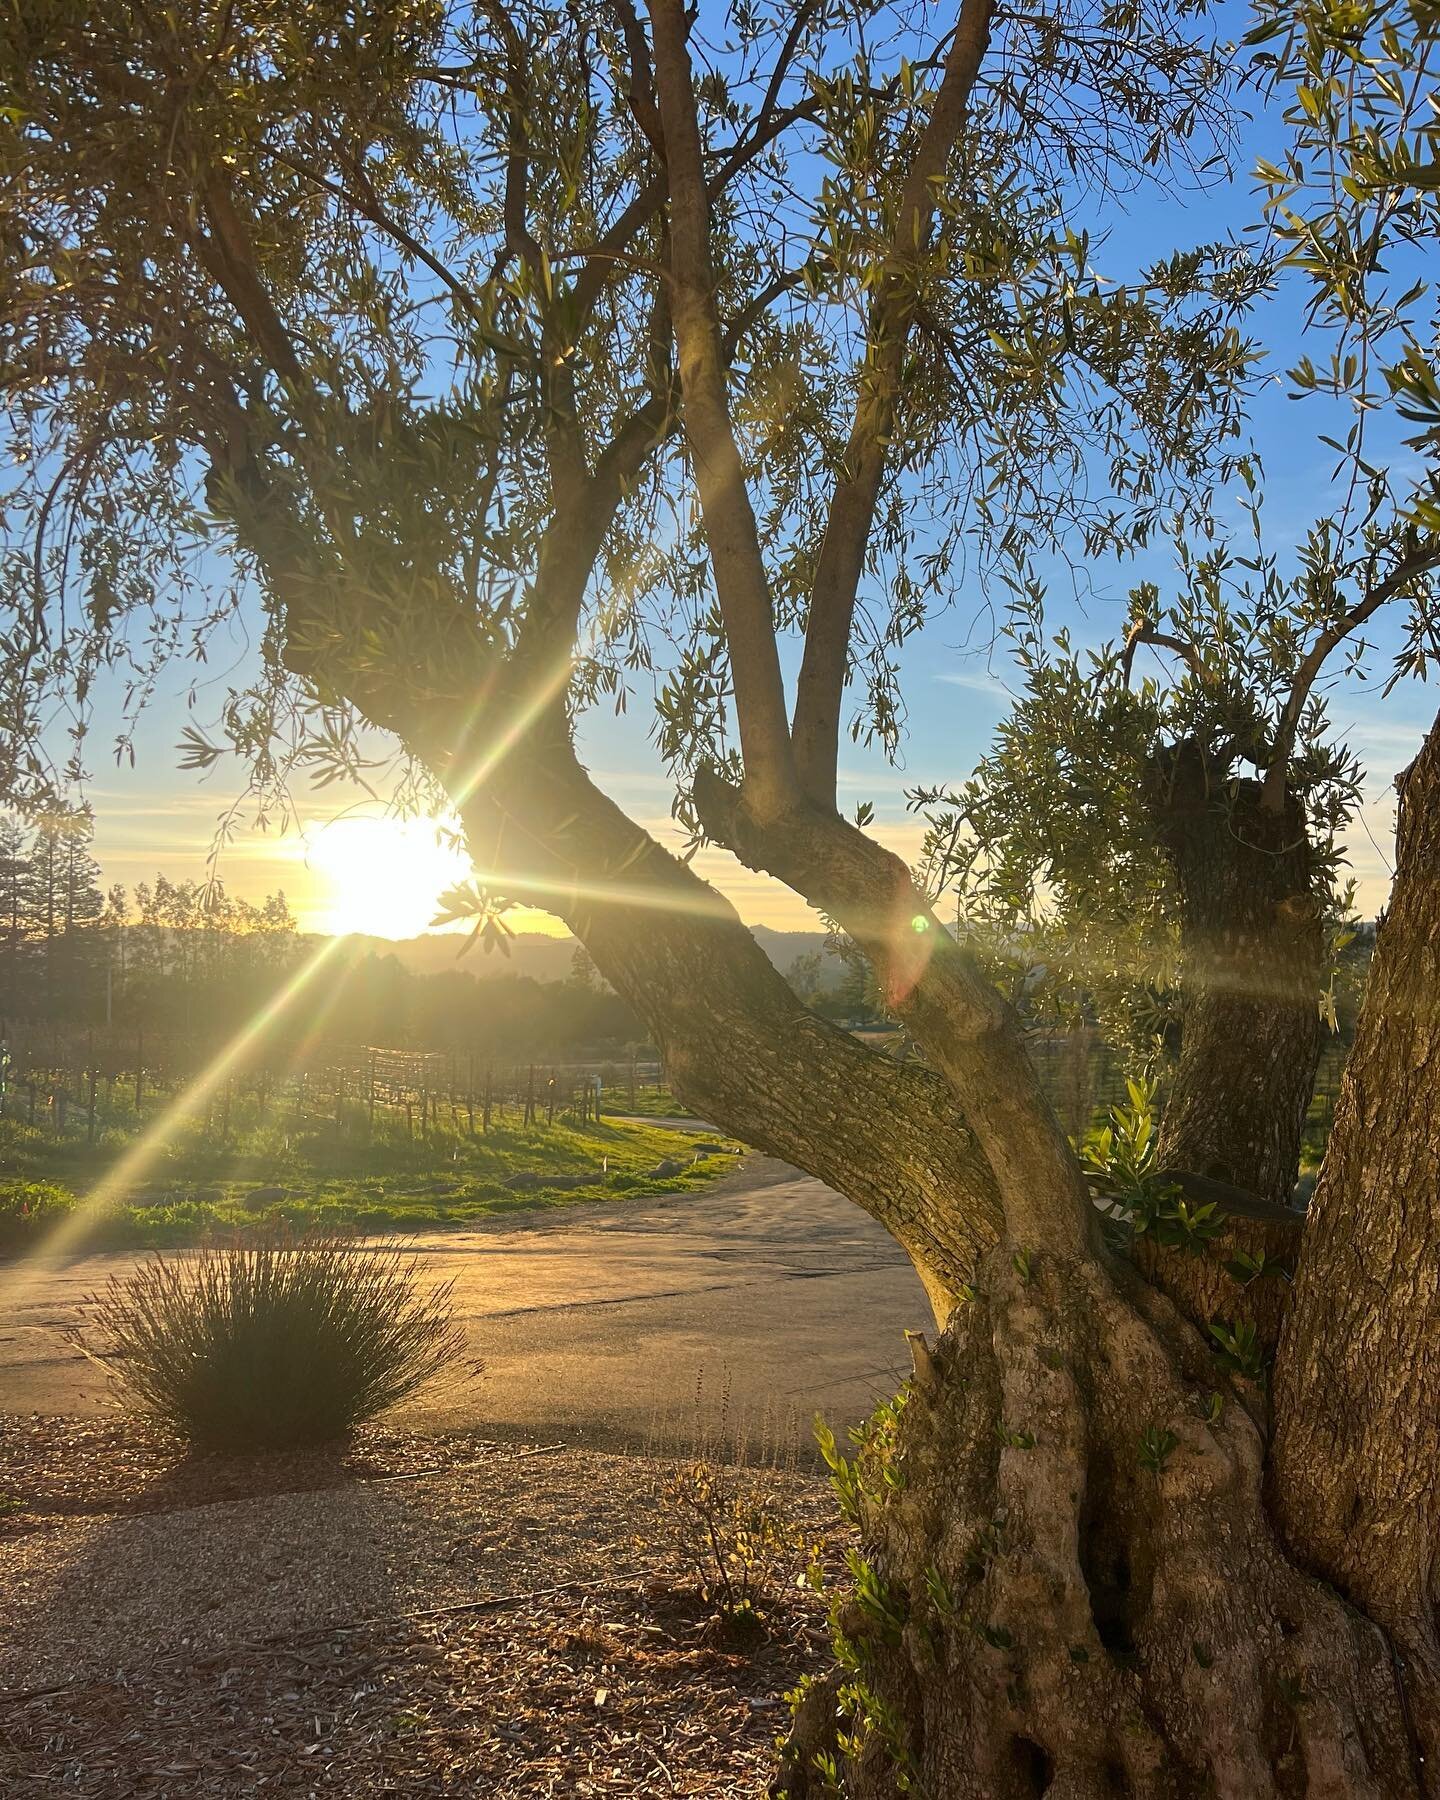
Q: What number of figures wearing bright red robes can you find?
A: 0